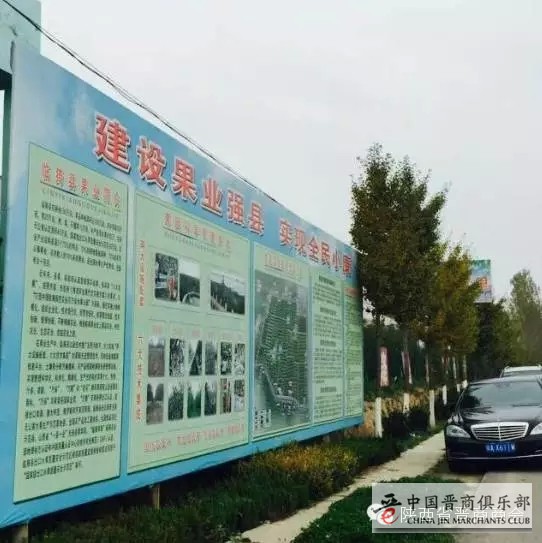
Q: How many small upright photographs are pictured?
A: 12